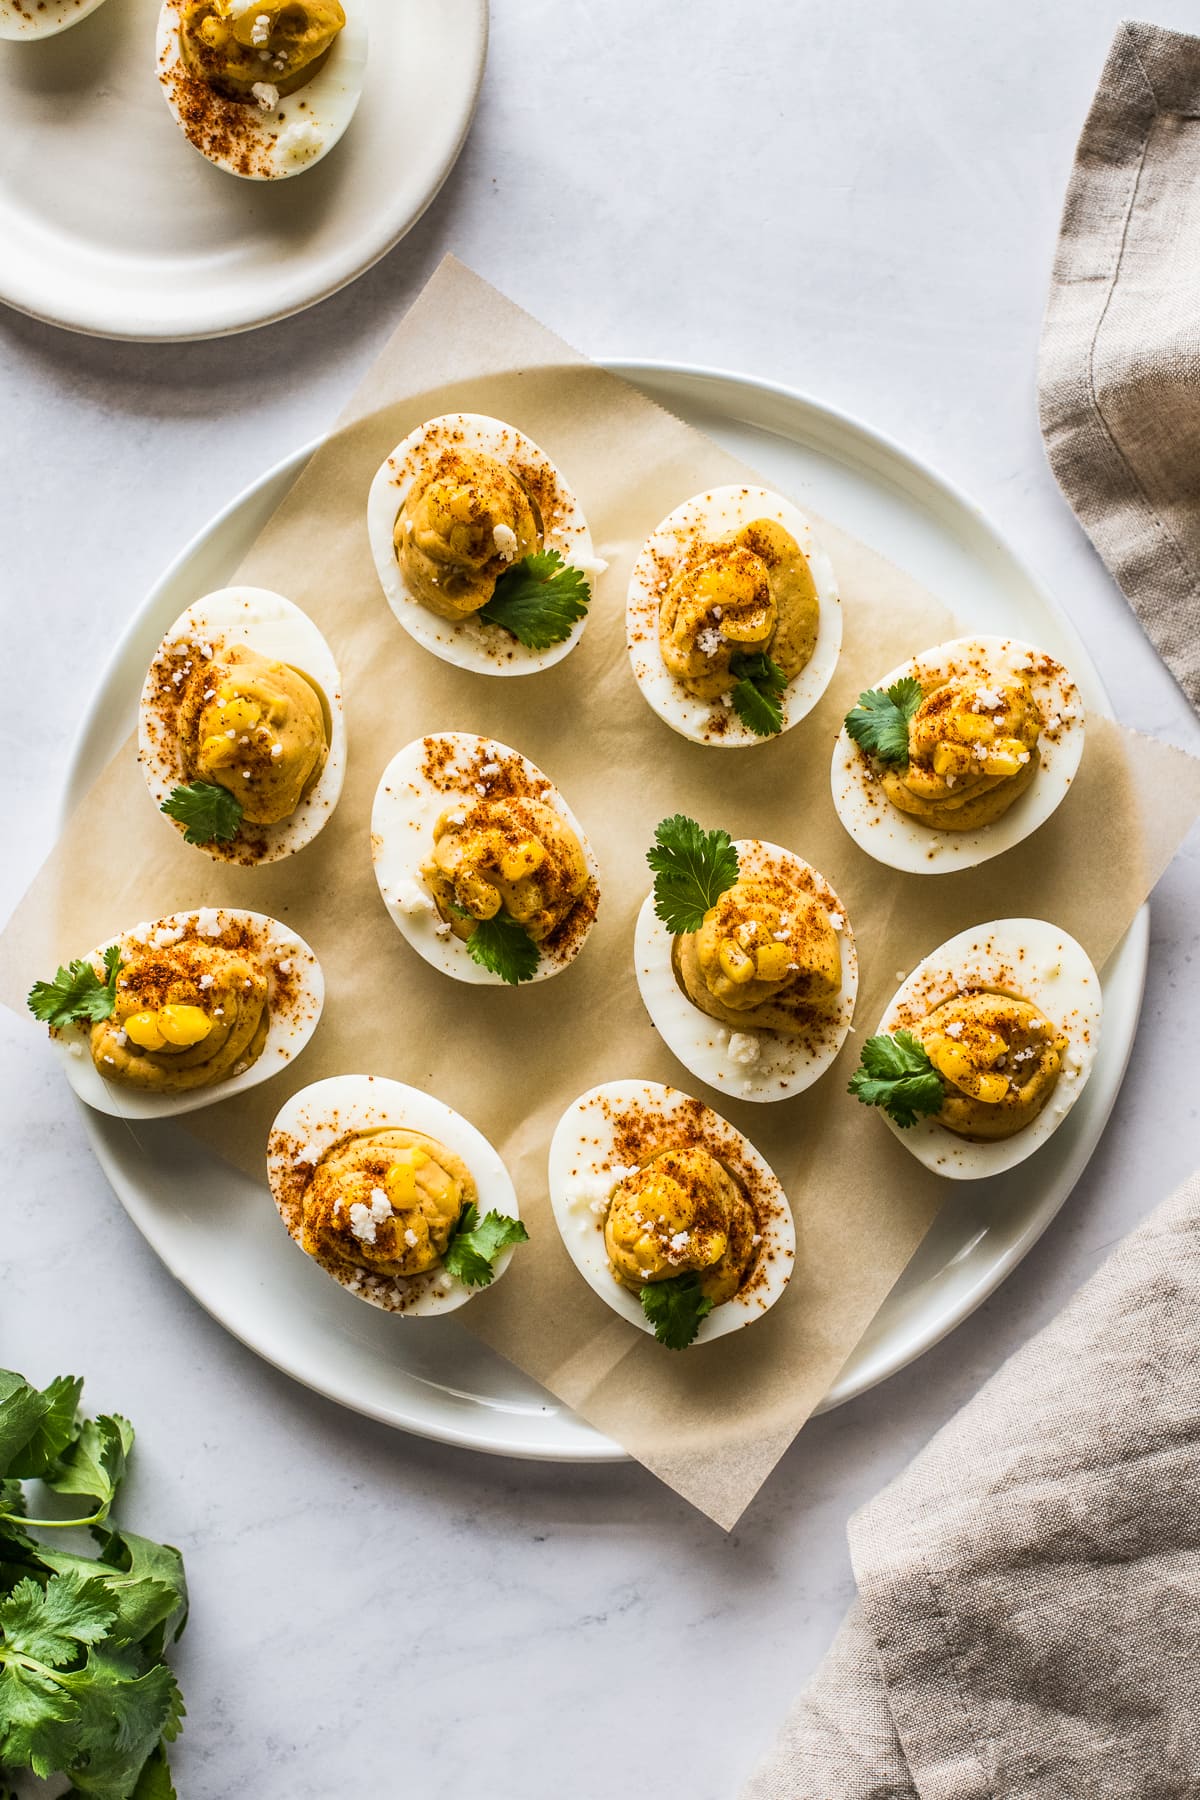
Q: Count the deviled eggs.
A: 12